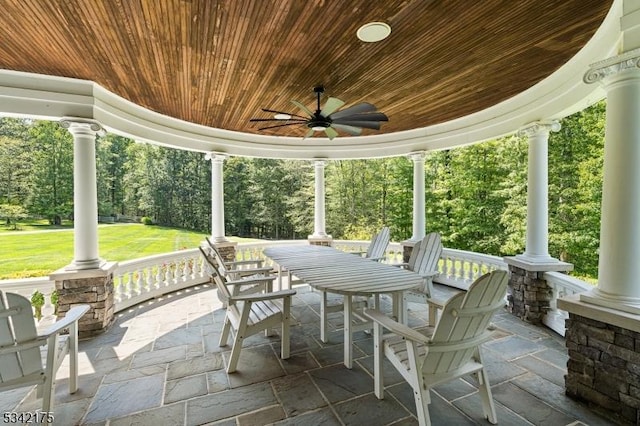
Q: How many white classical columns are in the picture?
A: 6